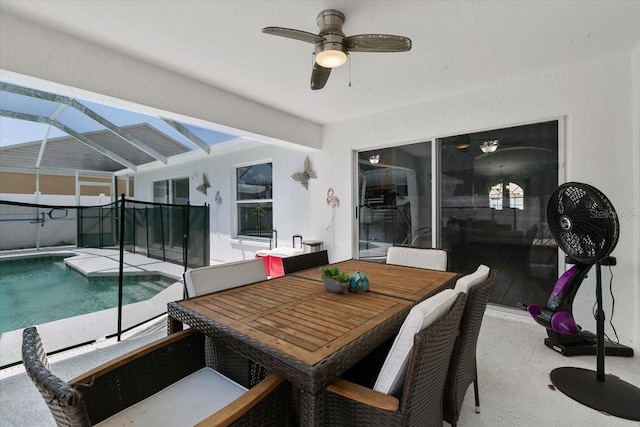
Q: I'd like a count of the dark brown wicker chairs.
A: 6